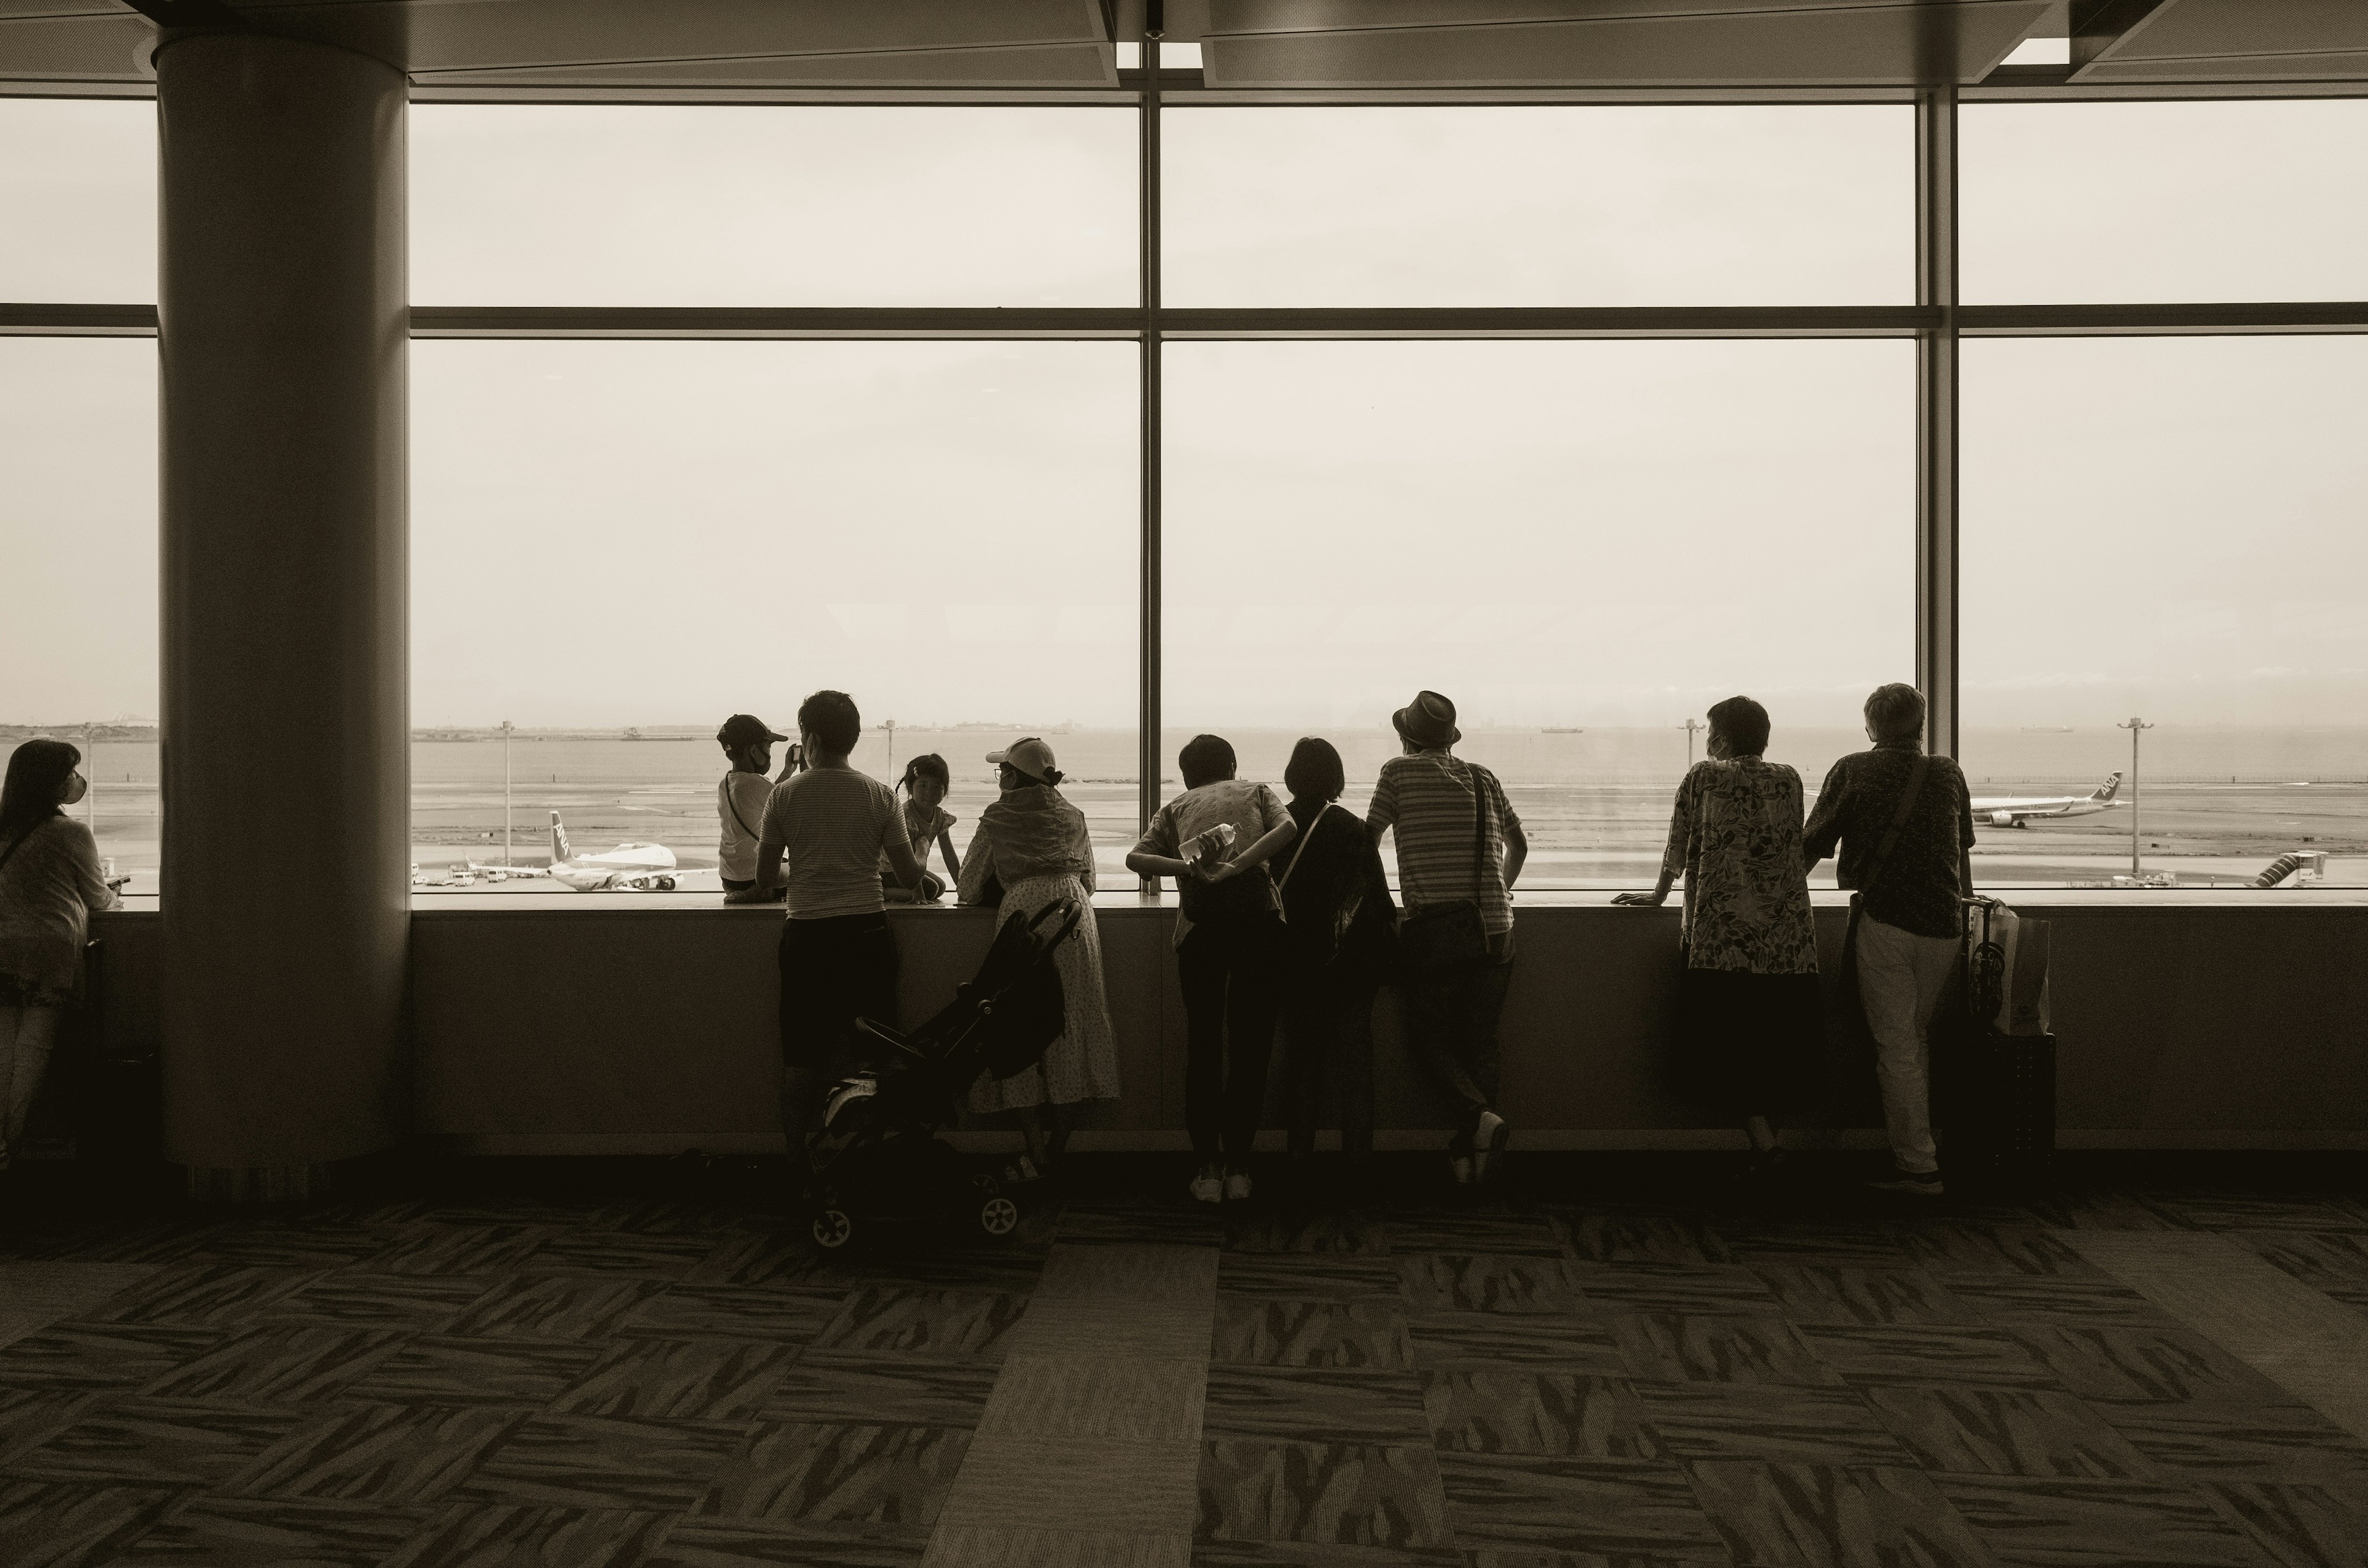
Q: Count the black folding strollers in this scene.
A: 1